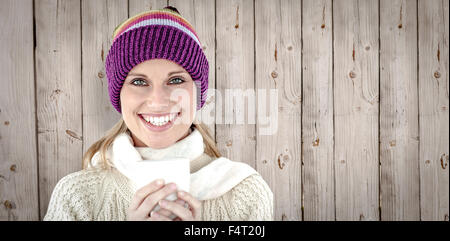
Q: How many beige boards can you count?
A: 11